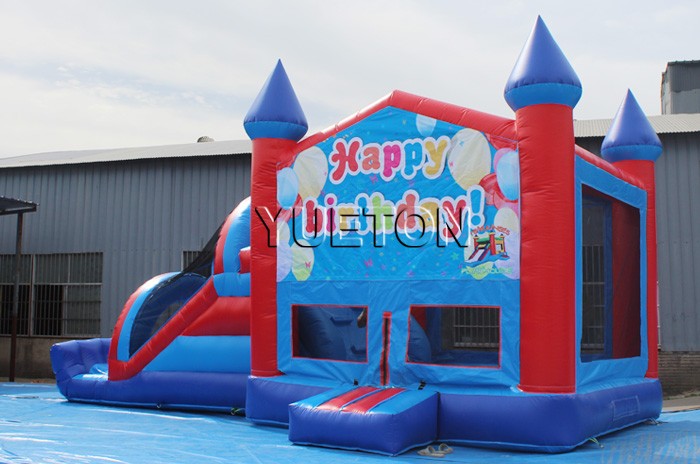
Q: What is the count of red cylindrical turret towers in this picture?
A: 3